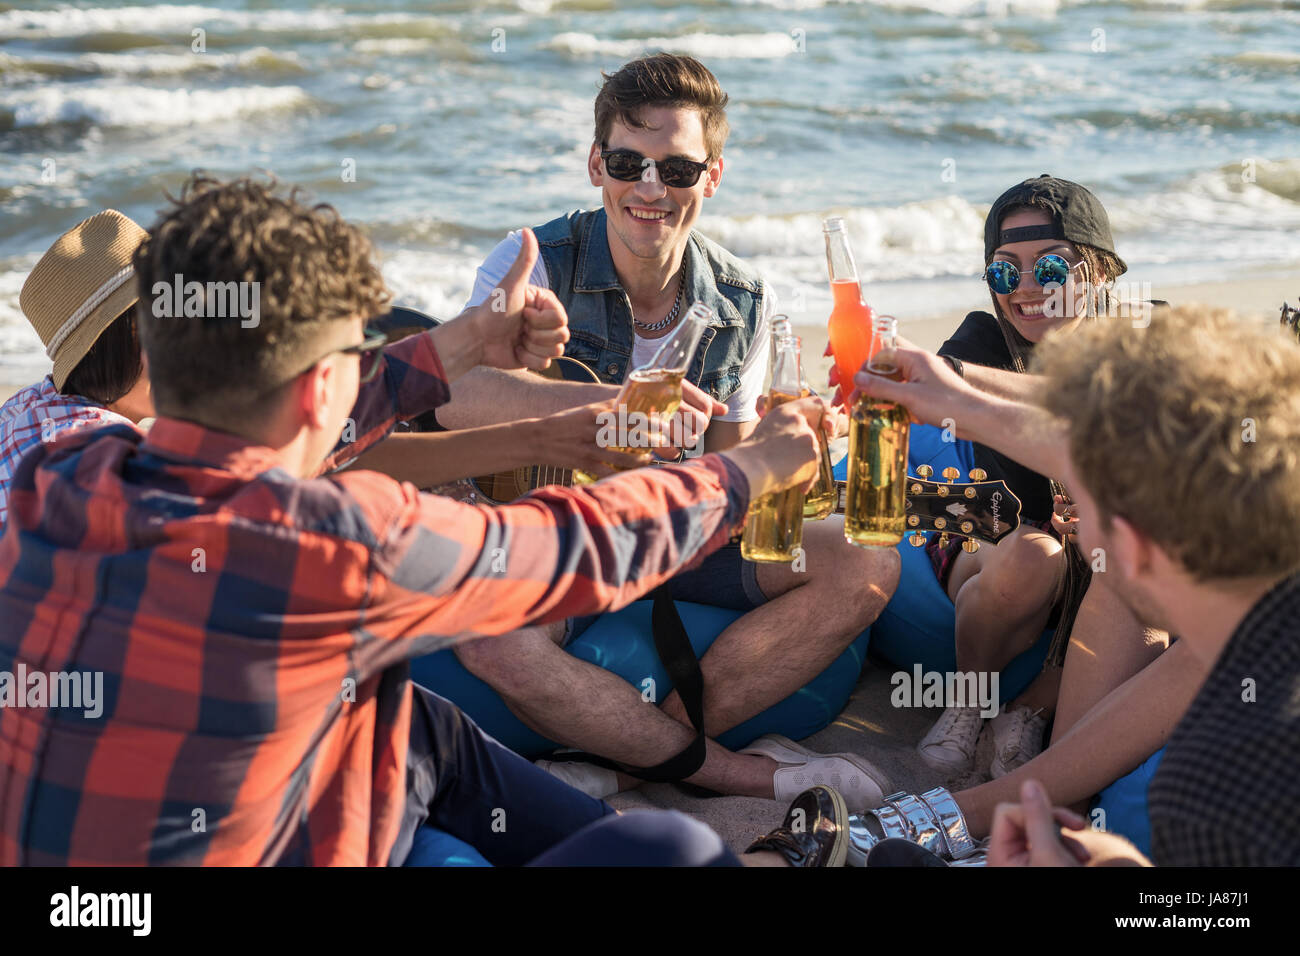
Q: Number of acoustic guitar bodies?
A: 1